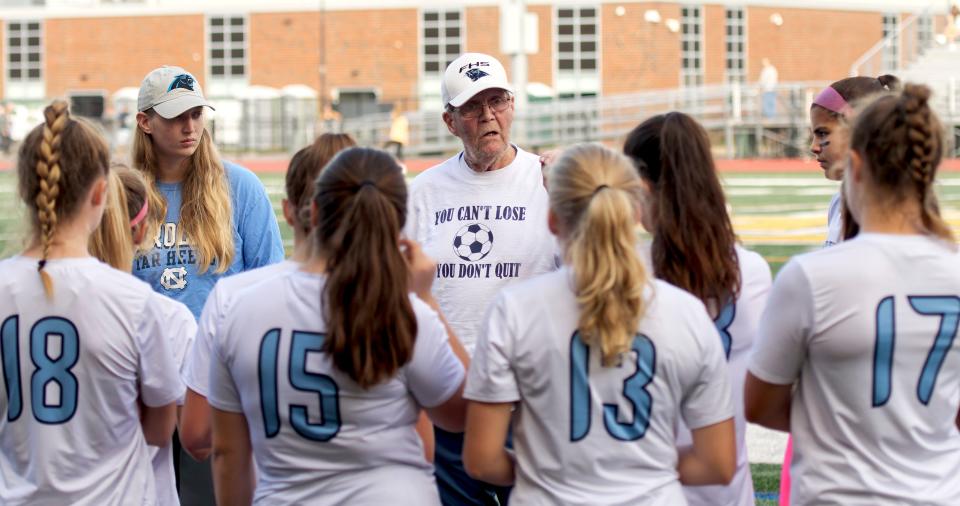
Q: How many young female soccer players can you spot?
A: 8